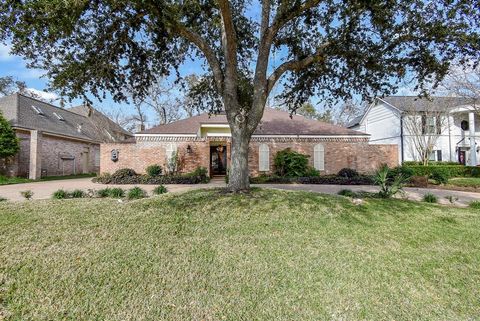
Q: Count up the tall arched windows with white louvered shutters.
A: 3